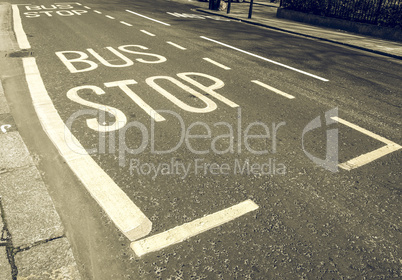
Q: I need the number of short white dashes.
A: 8